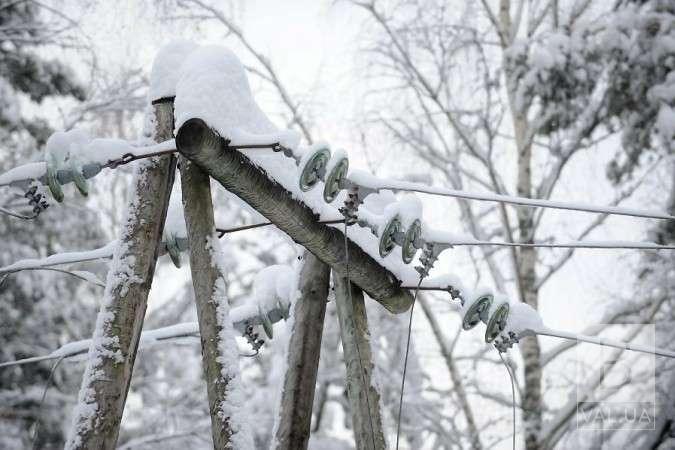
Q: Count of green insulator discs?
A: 11